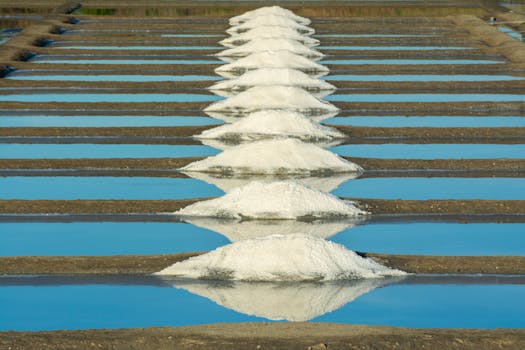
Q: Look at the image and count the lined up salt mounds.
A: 11